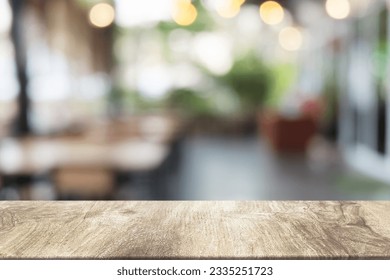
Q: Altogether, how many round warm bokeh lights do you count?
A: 6